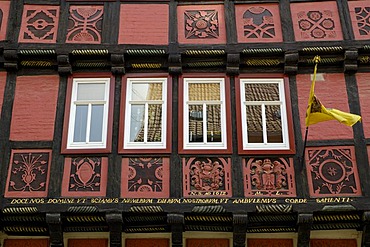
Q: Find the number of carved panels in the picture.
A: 12